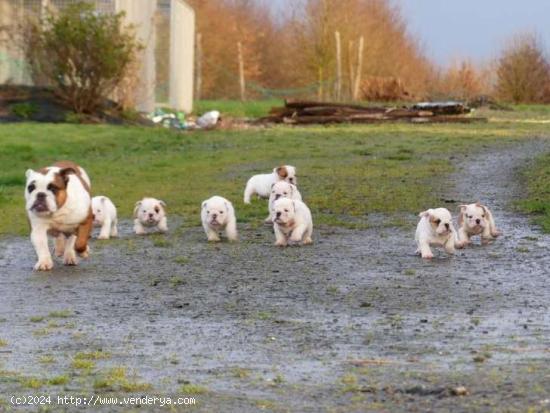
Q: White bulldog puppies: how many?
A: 8